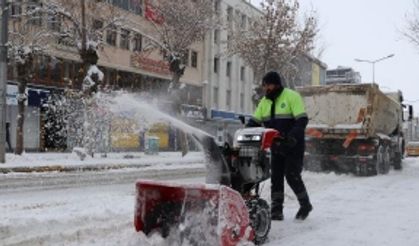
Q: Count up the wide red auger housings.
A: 1